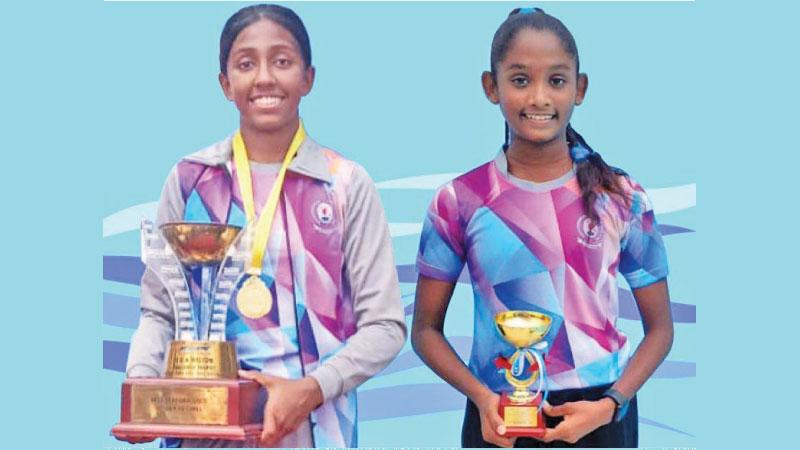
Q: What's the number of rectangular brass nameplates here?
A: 2